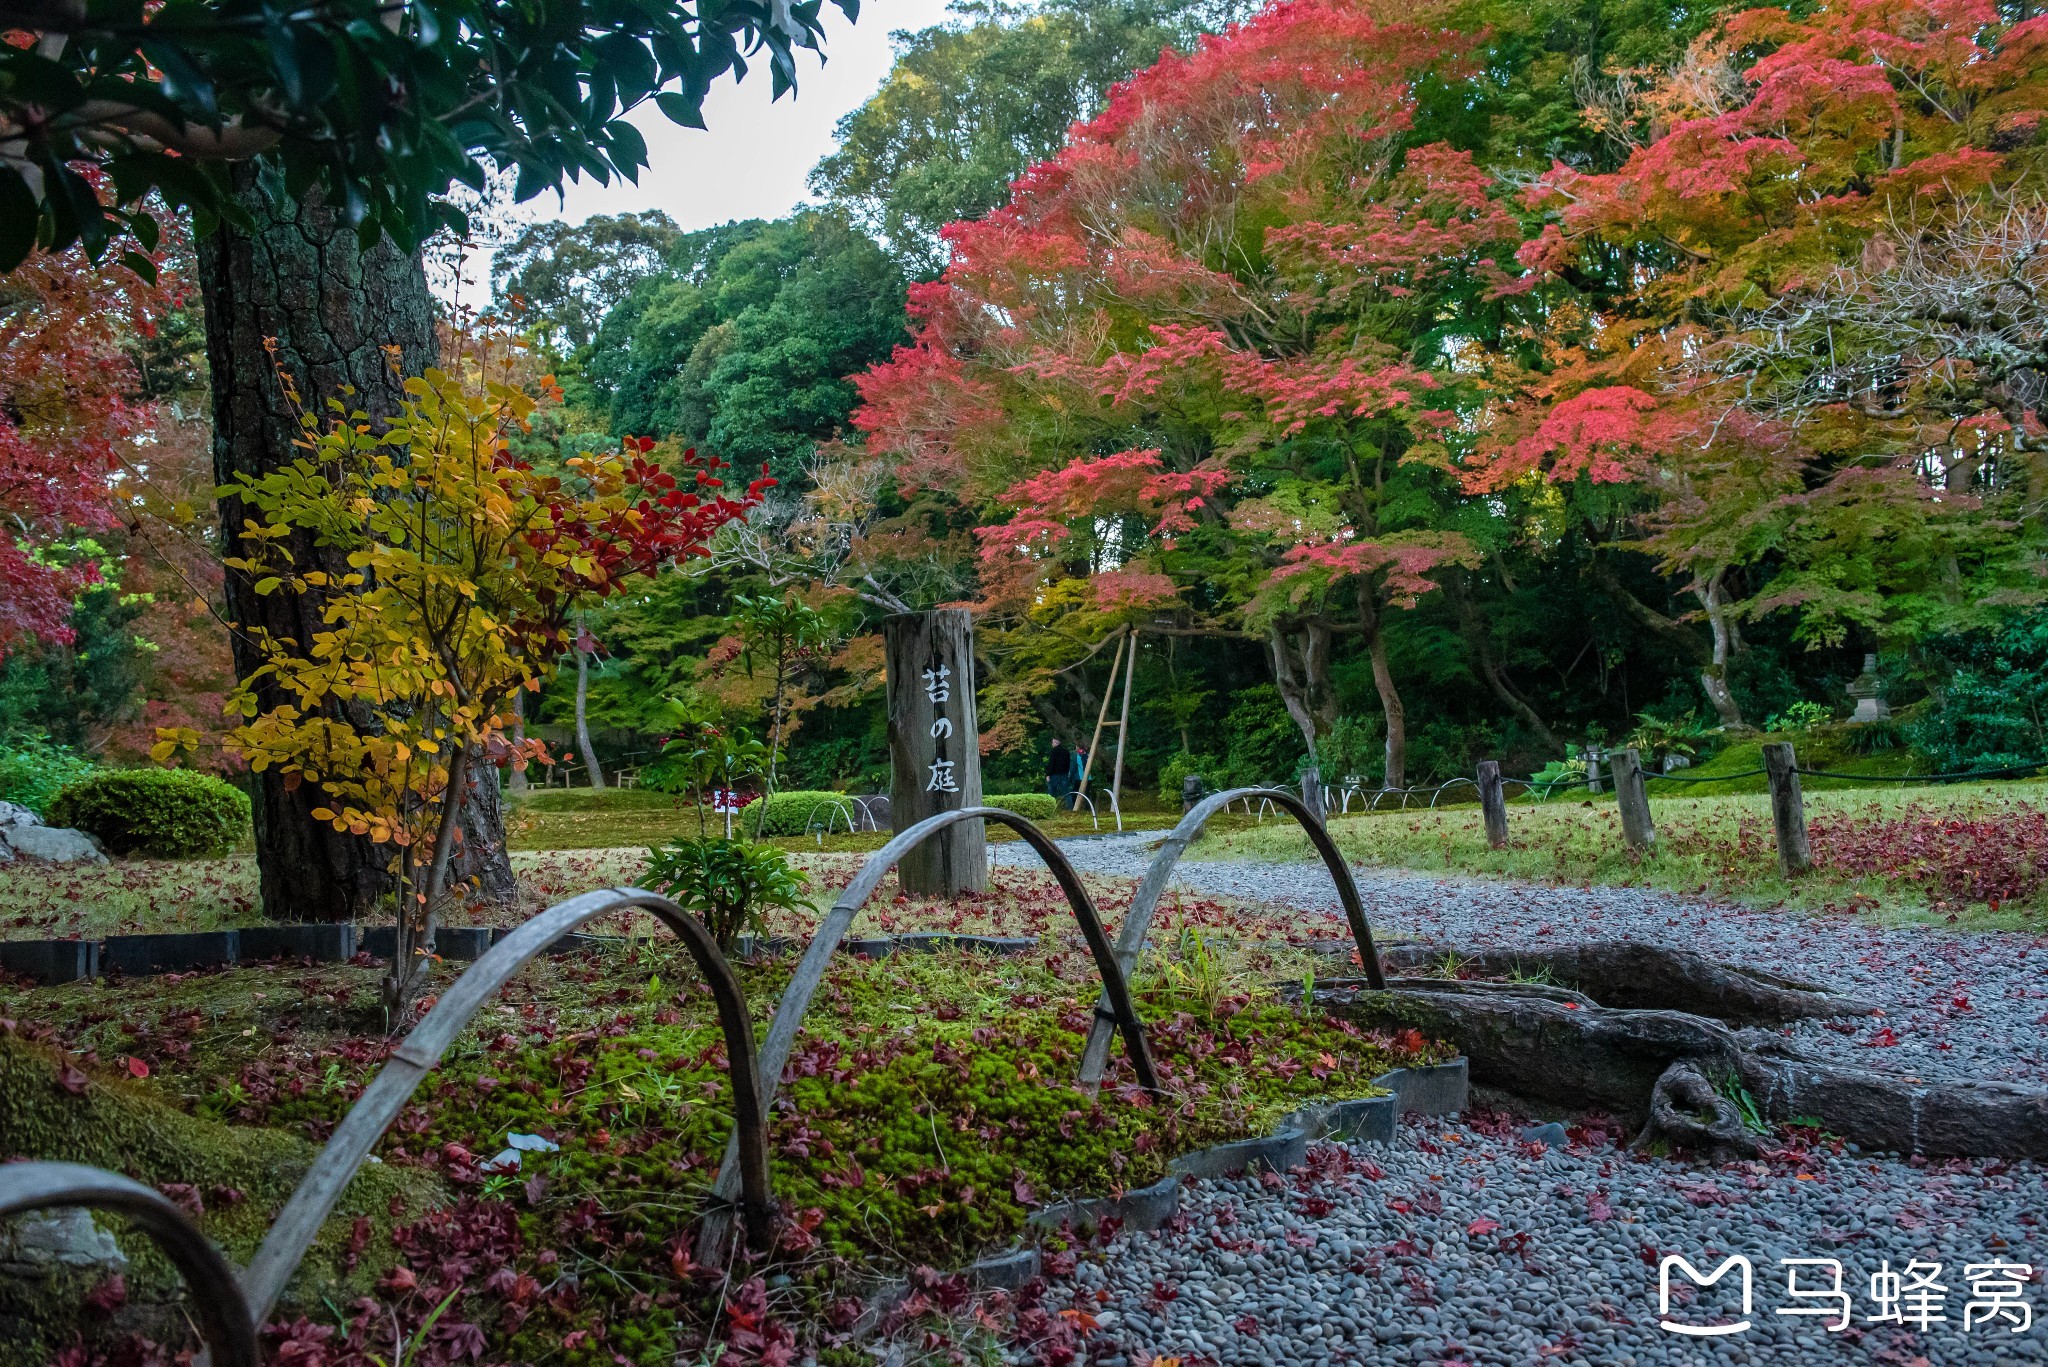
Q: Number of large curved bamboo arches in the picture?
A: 4